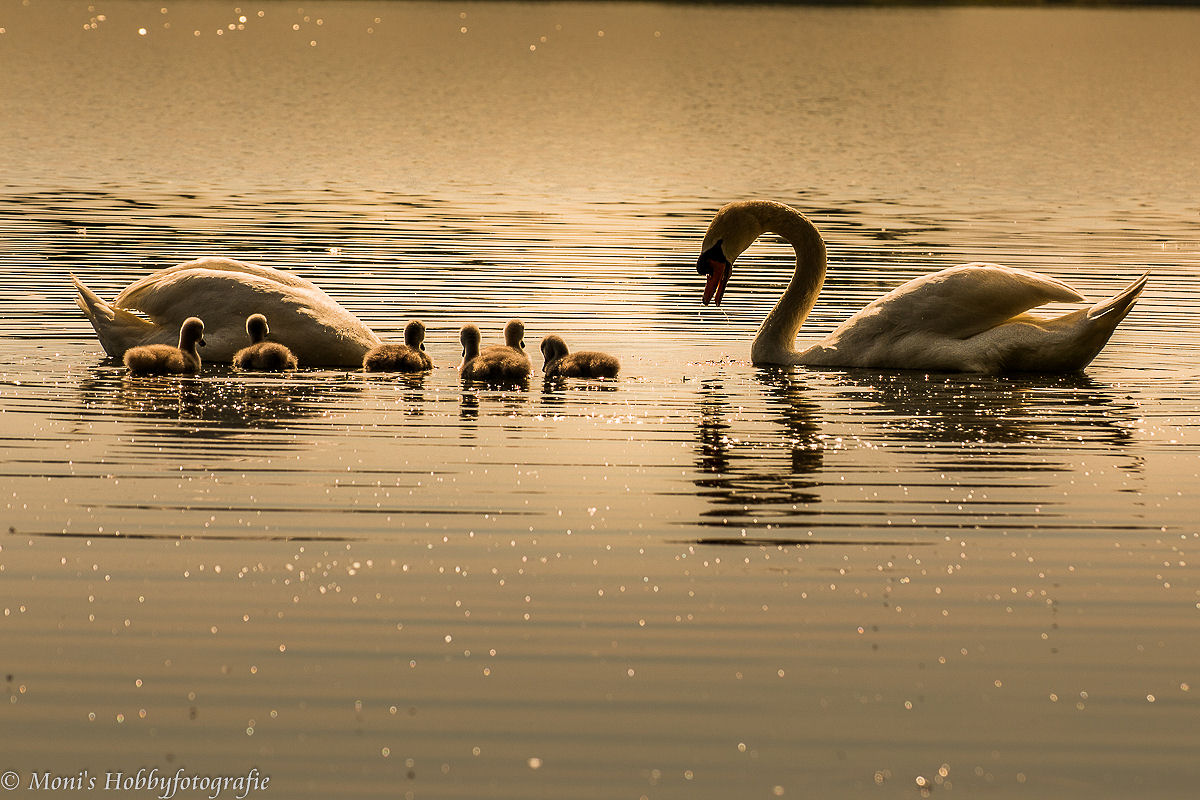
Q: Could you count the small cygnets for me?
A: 6